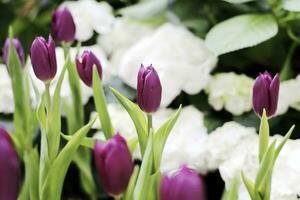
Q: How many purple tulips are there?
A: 9